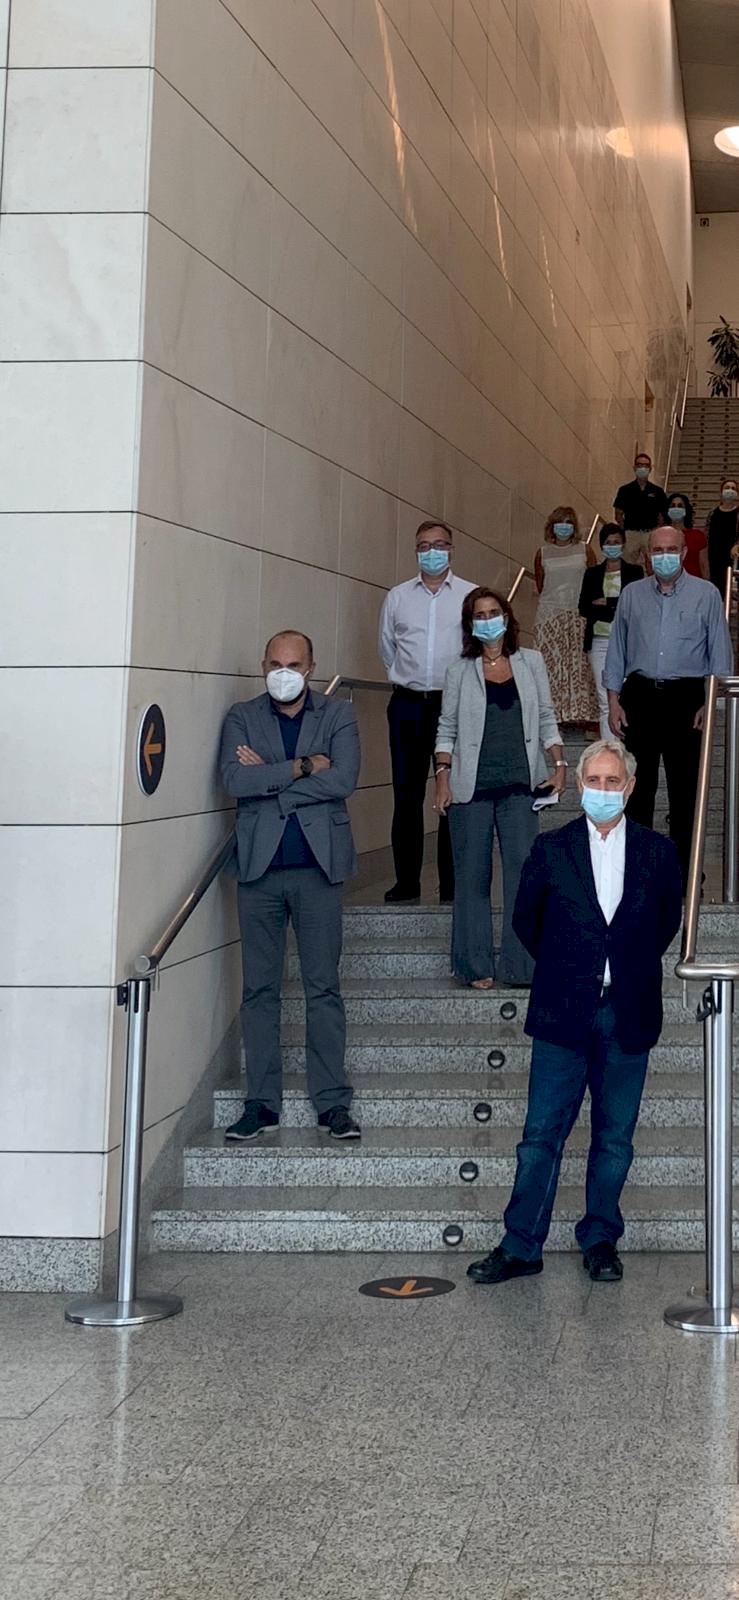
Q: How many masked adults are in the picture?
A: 10